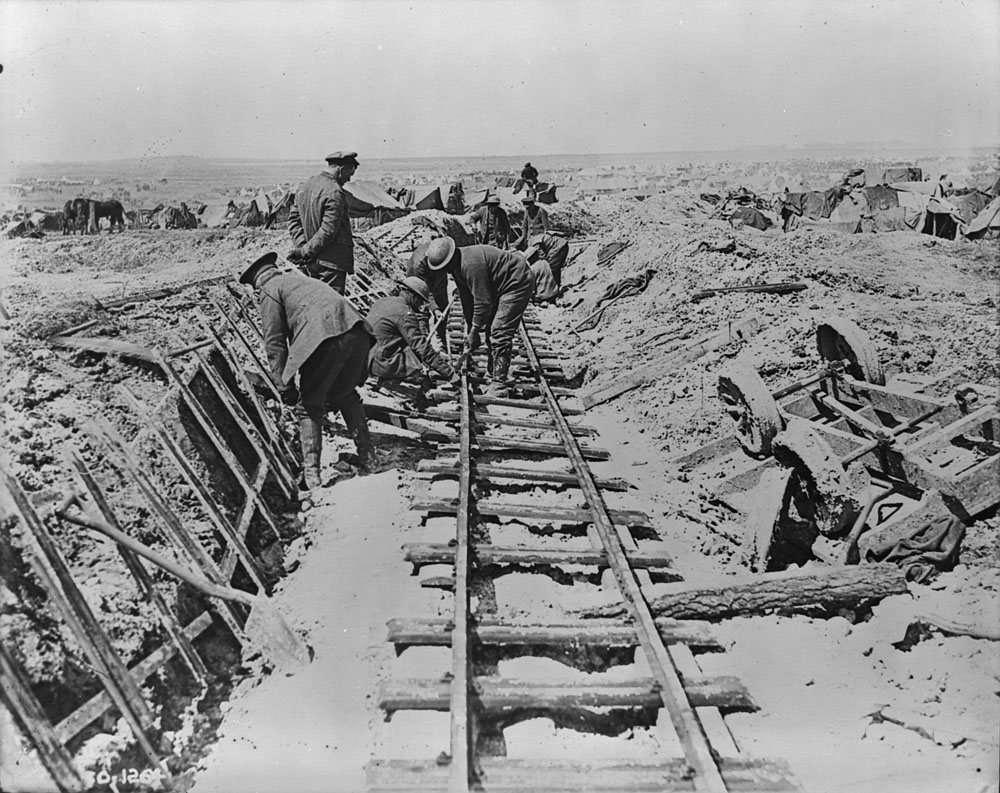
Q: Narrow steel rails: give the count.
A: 2